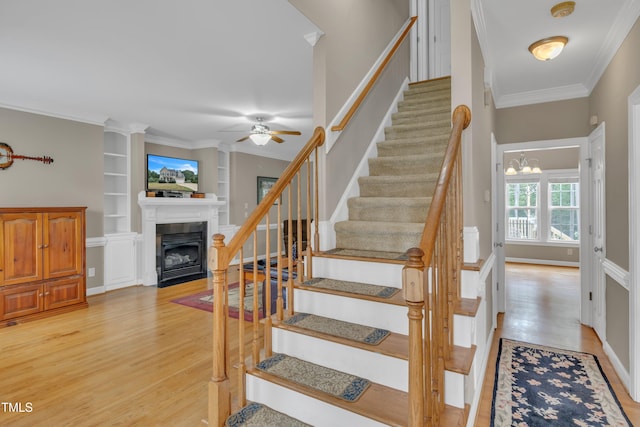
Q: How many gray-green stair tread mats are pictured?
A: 5